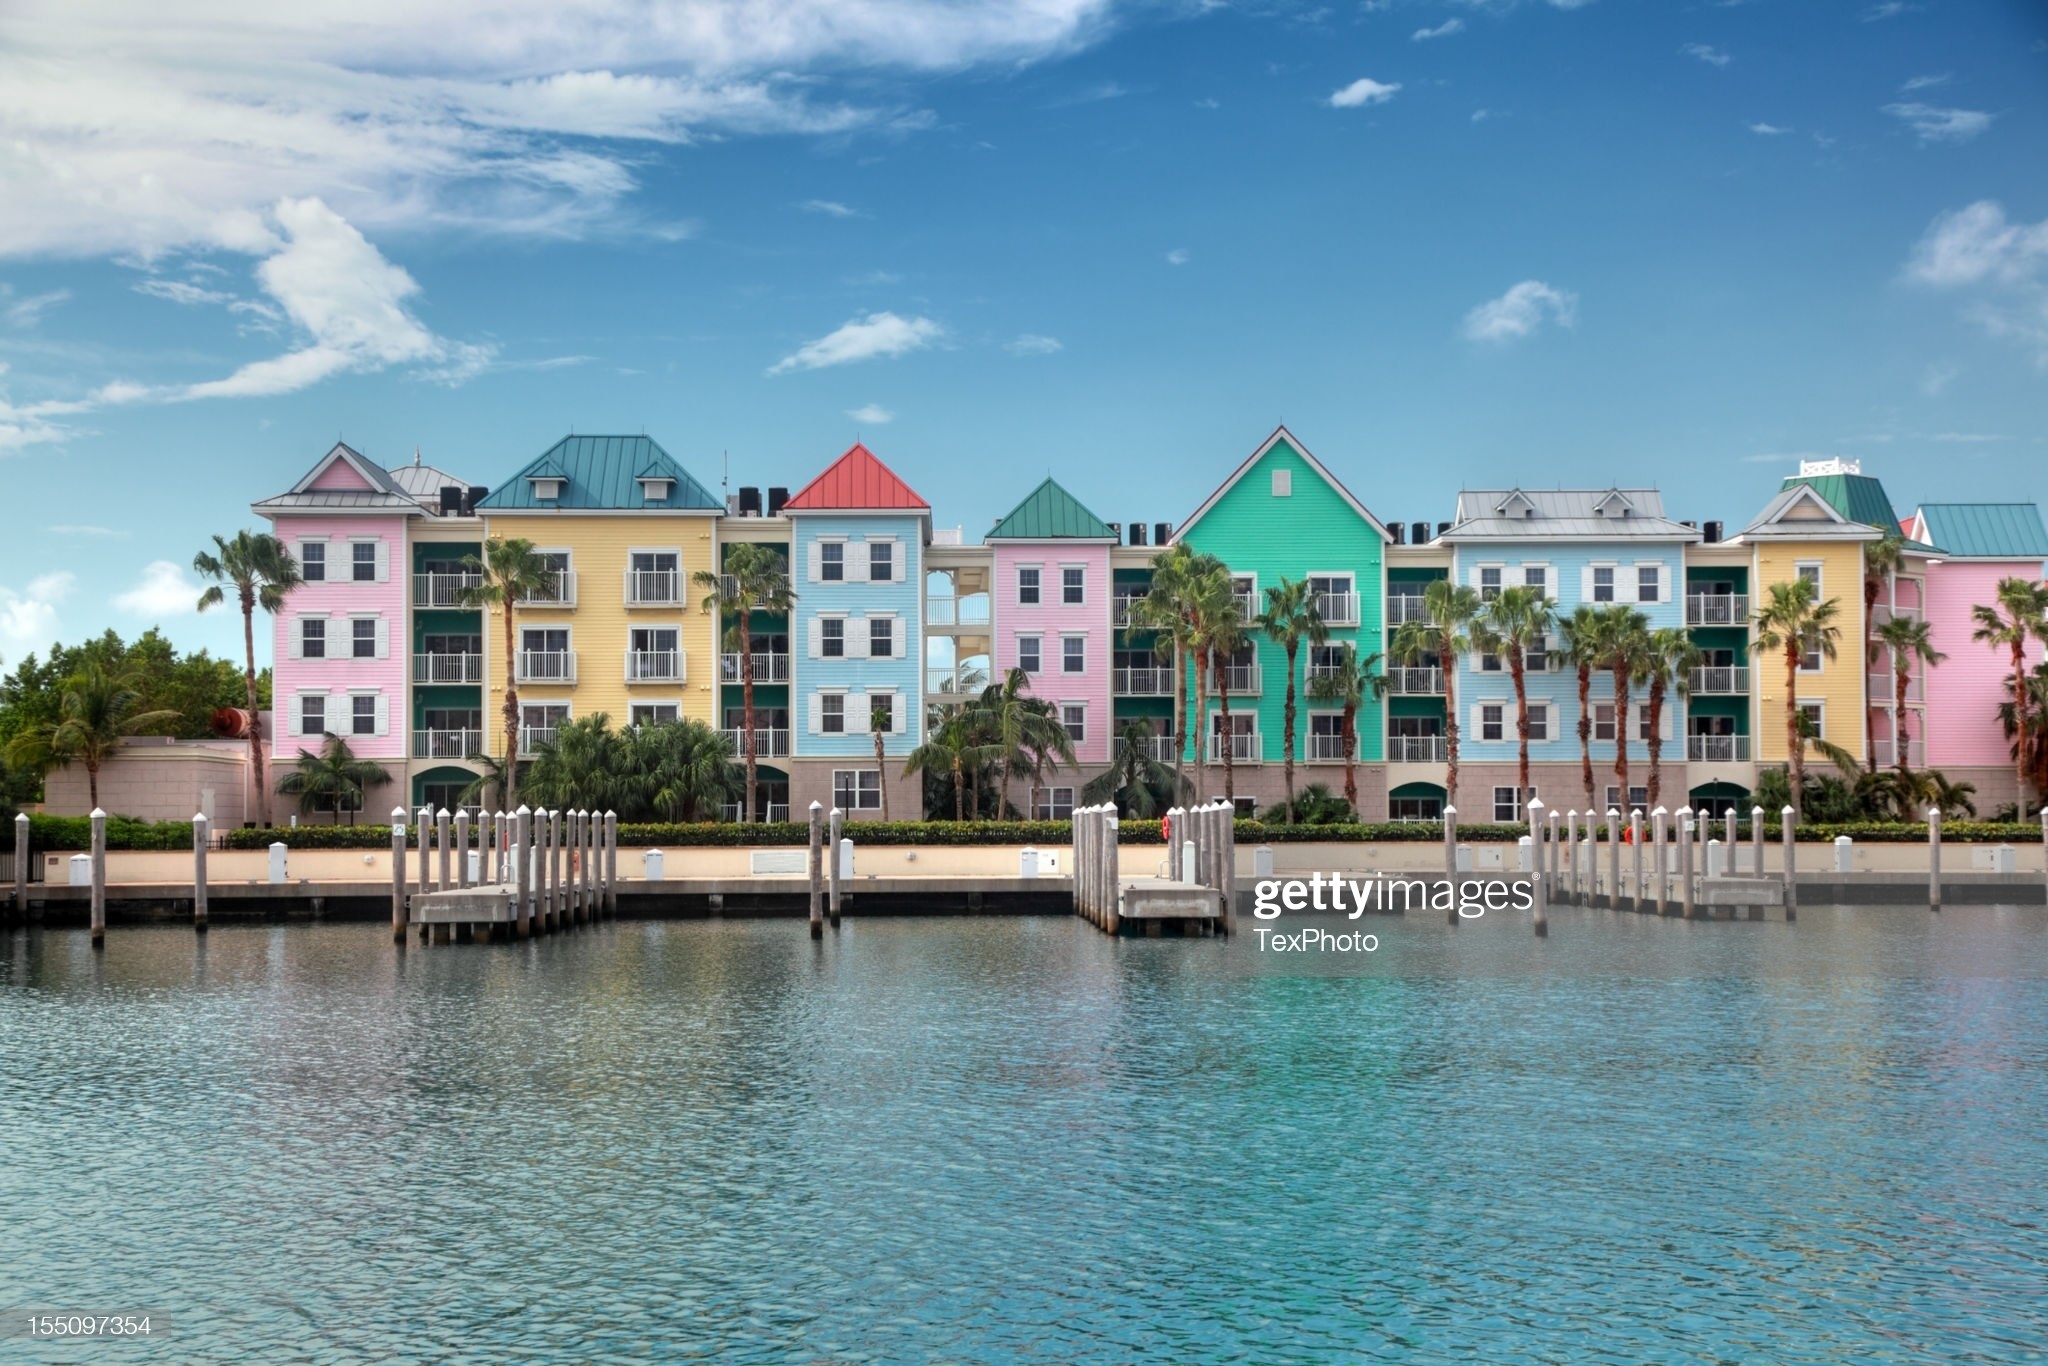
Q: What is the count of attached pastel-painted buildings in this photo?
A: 8